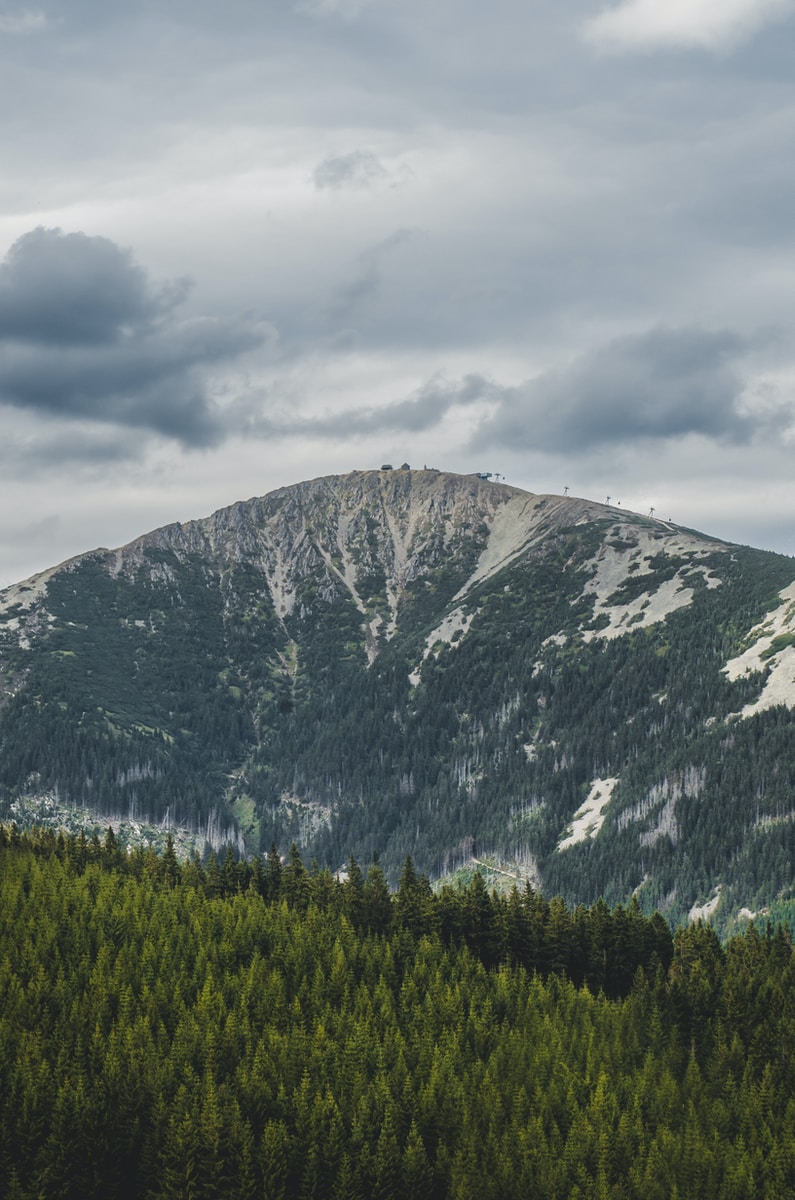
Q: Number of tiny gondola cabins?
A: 3